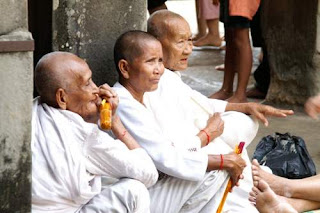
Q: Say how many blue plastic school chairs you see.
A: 0